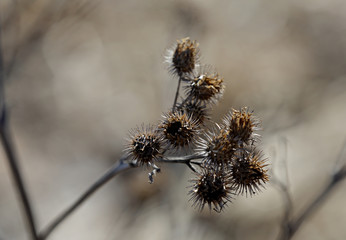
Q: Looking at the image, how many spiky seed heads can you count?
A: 9